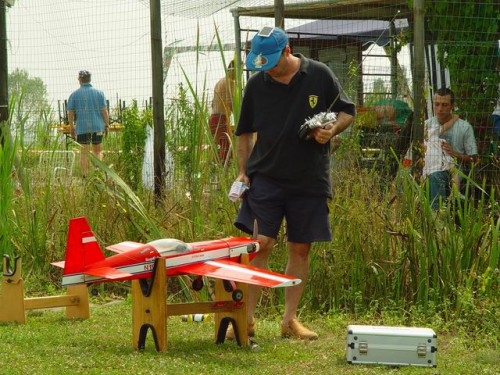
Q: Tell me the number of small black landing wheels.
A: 3